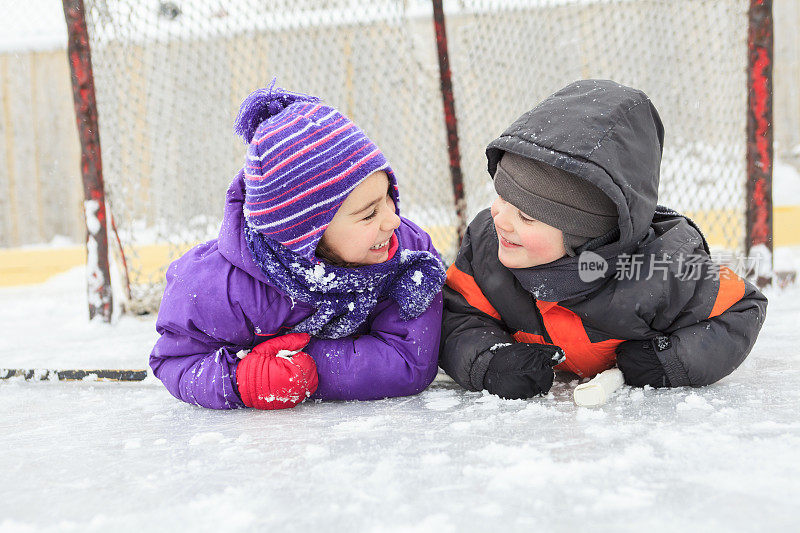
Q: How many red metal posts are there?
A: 3